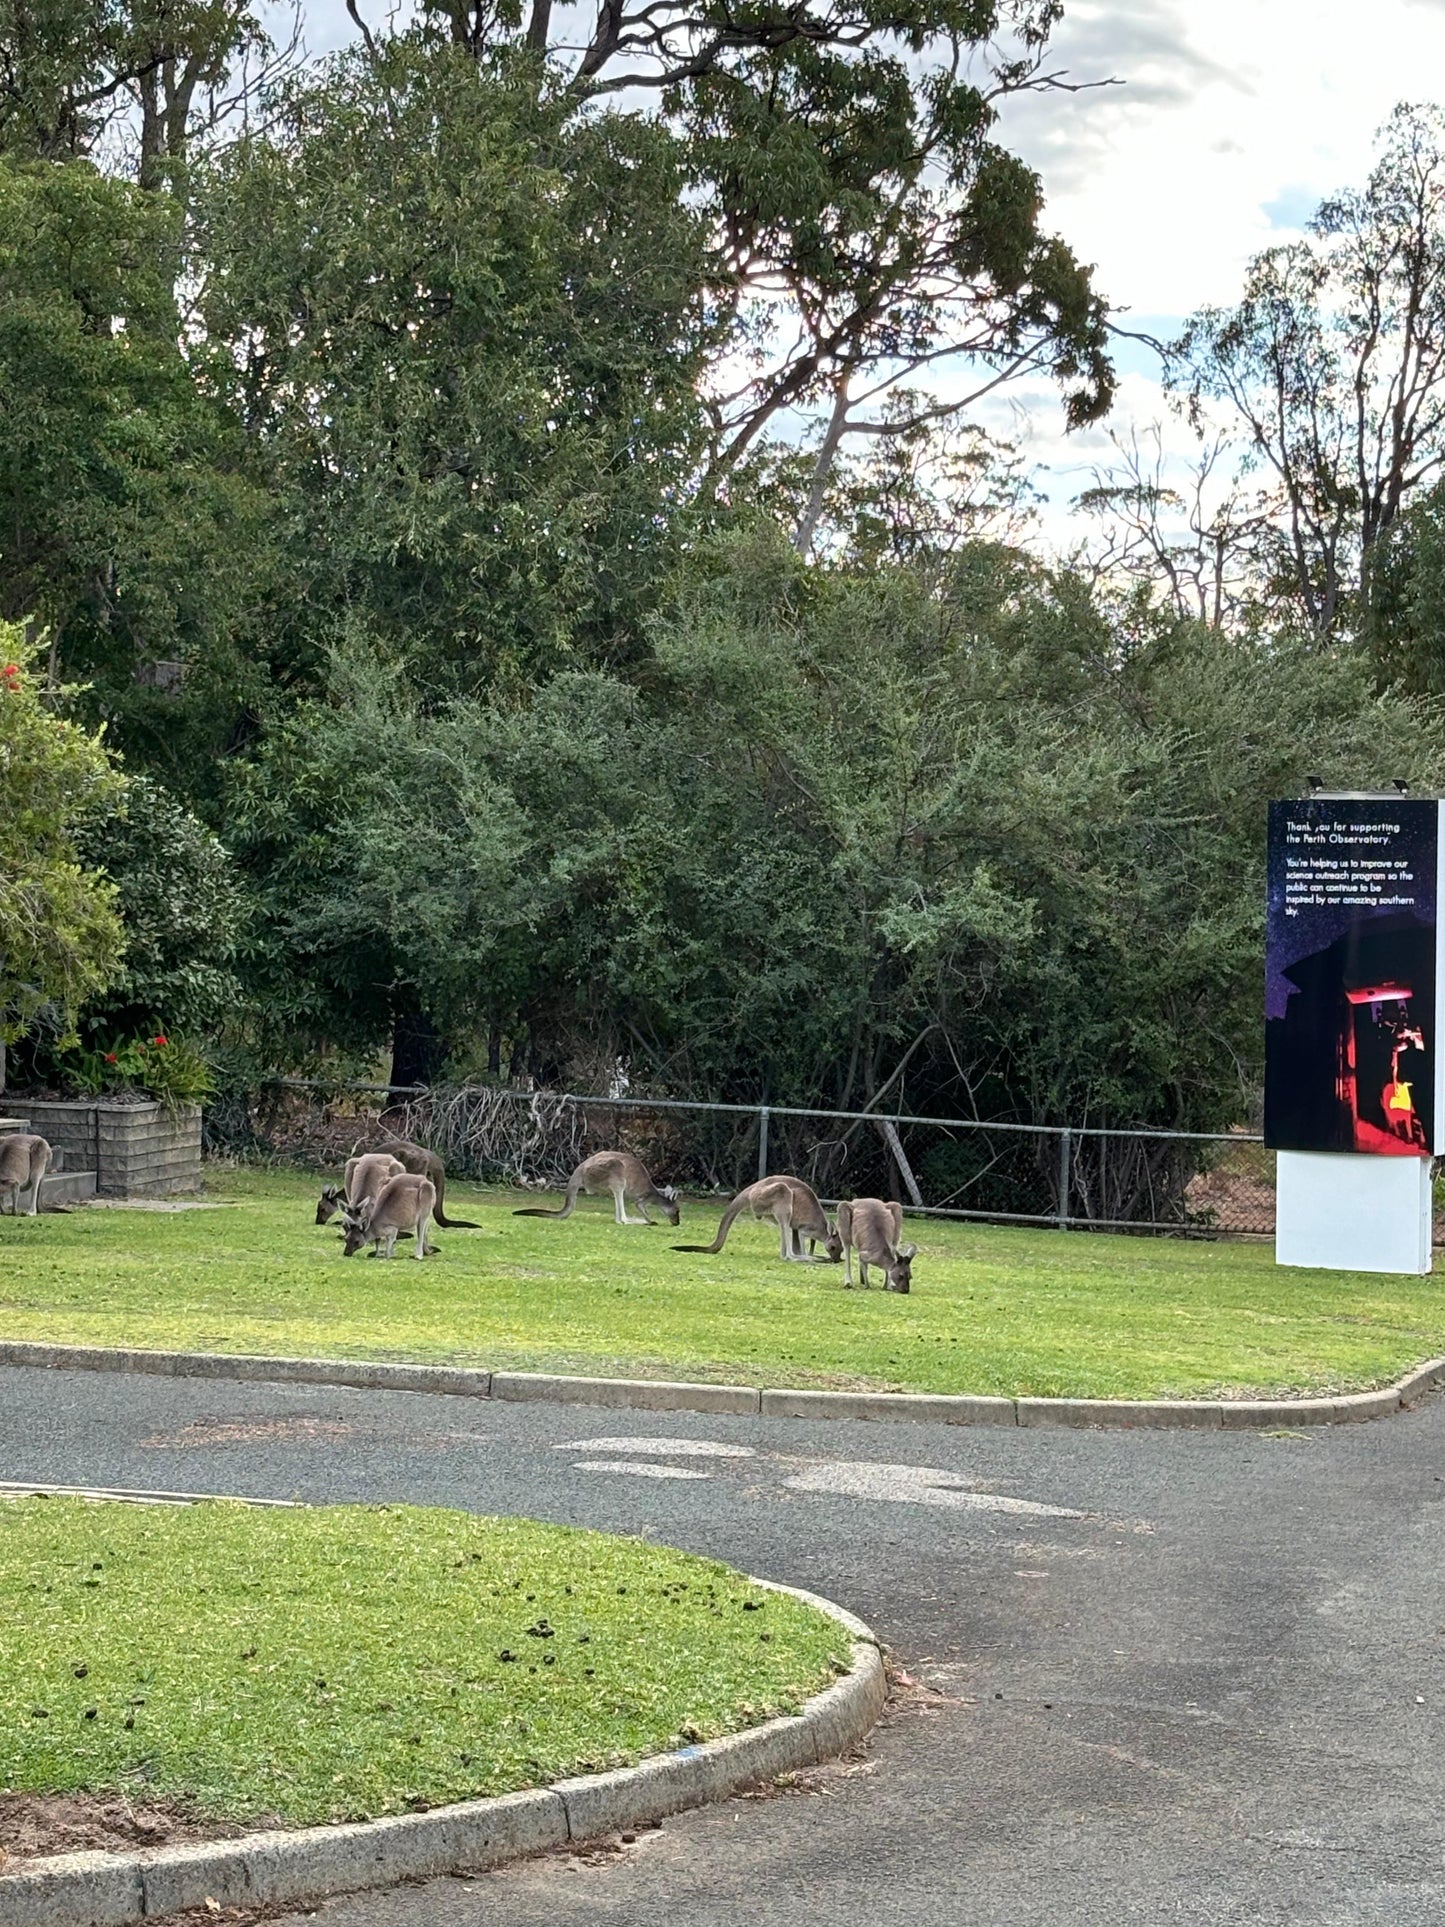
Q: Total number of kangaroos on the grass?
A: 7